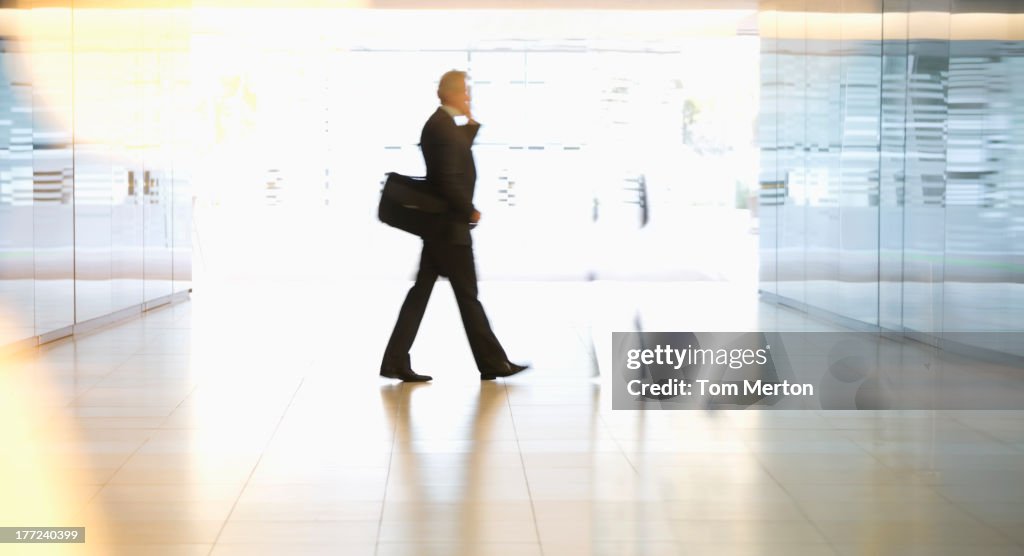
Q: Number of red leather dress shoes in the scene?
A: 0